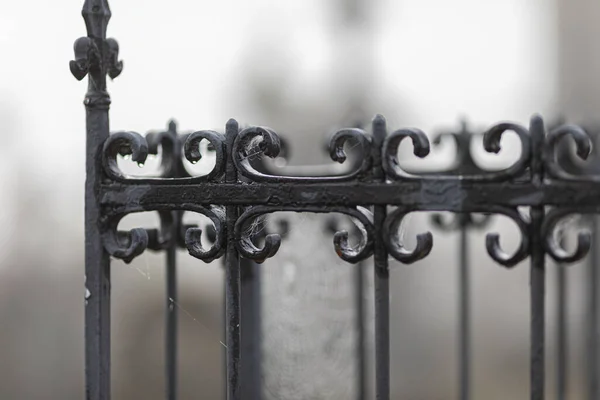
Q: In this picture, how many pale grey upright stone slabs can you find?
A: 1